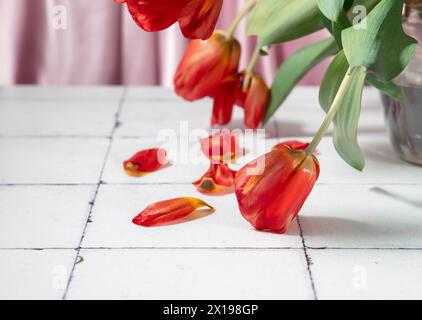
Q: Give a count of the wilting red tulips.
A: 4